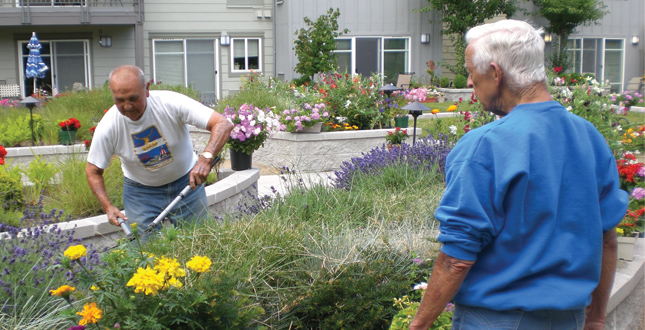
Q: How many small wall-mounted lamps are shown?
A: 5